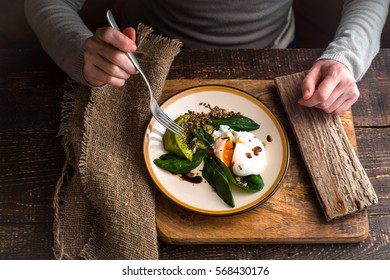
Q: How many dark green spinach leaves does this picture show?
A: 5